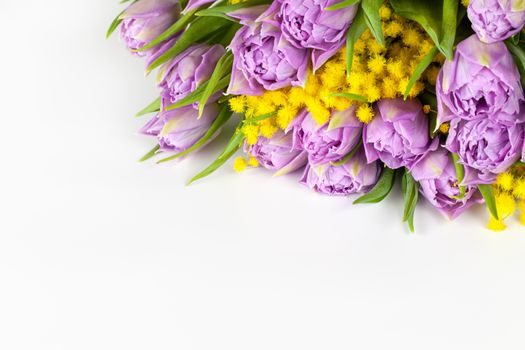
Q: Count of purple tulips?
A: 13